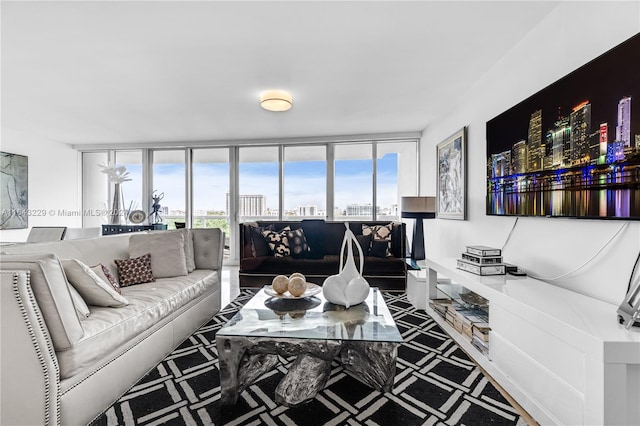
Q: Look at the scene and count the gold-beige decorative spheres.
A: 3